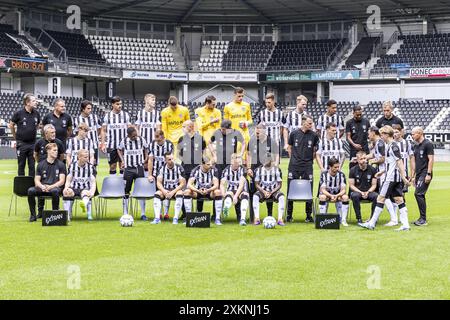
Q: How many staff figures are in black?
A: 12